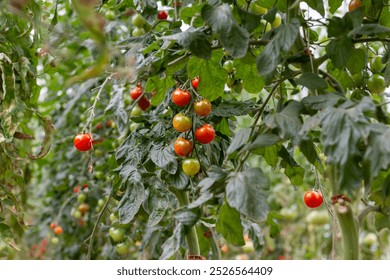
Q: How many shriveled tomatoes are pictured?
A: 0